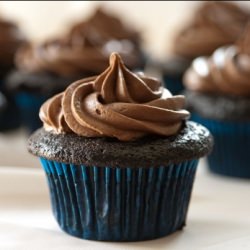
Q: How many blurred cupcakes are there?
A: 4